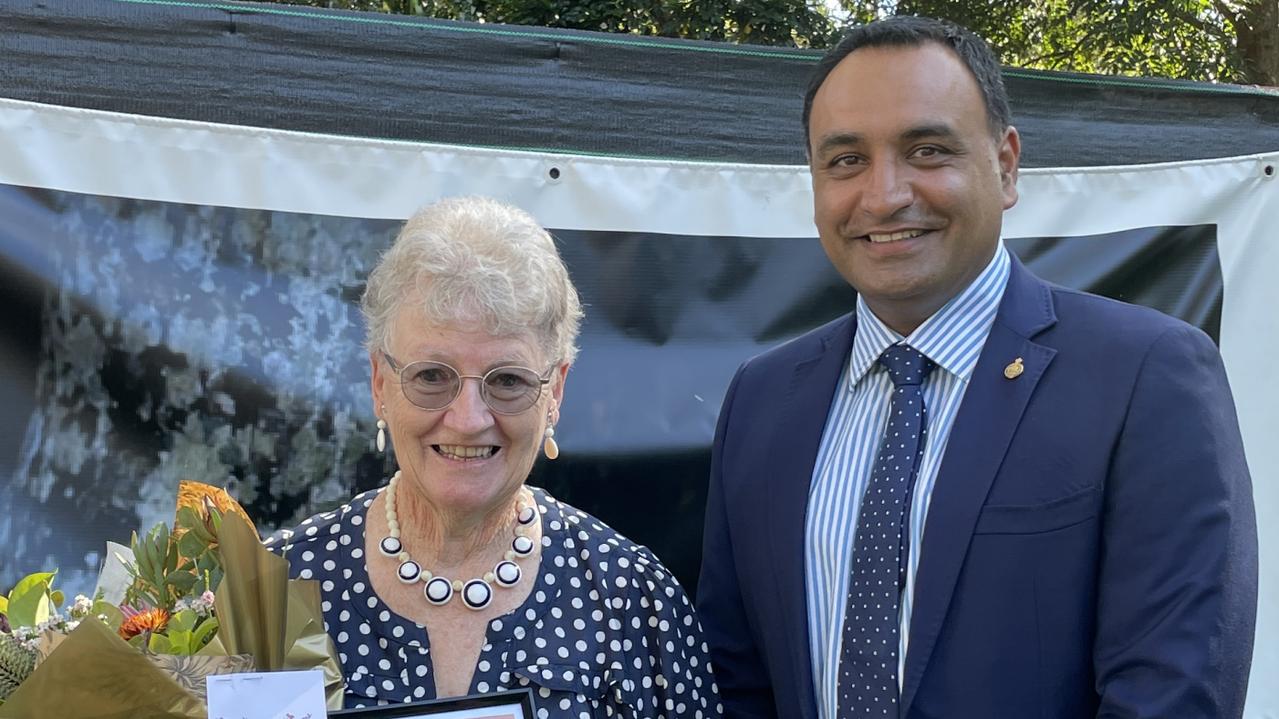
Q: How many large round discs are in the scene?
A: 7